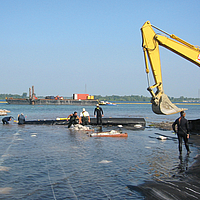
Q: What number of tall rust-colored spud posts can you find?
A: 2